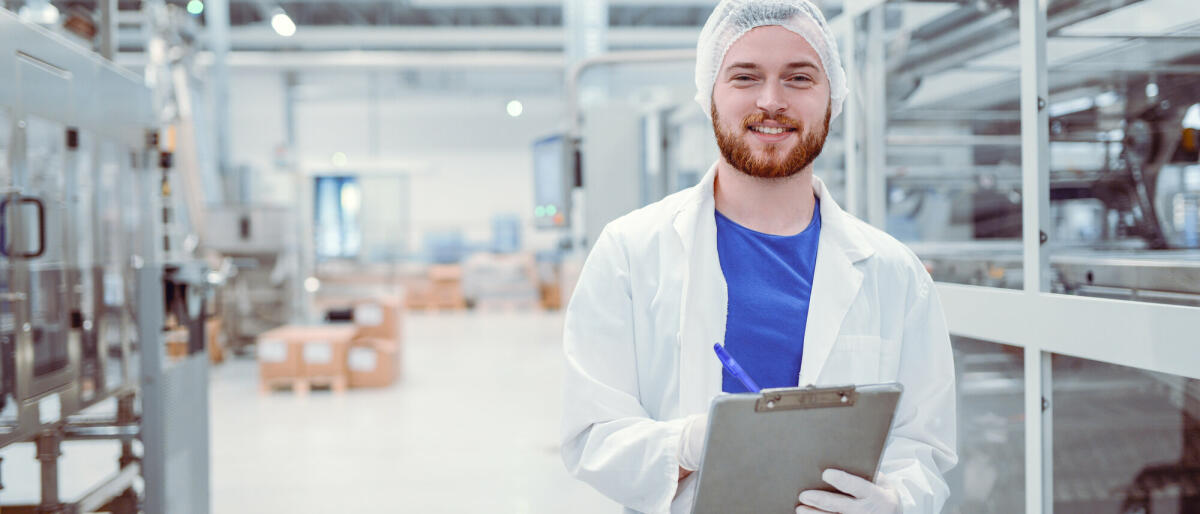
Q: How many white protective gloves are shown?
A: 2